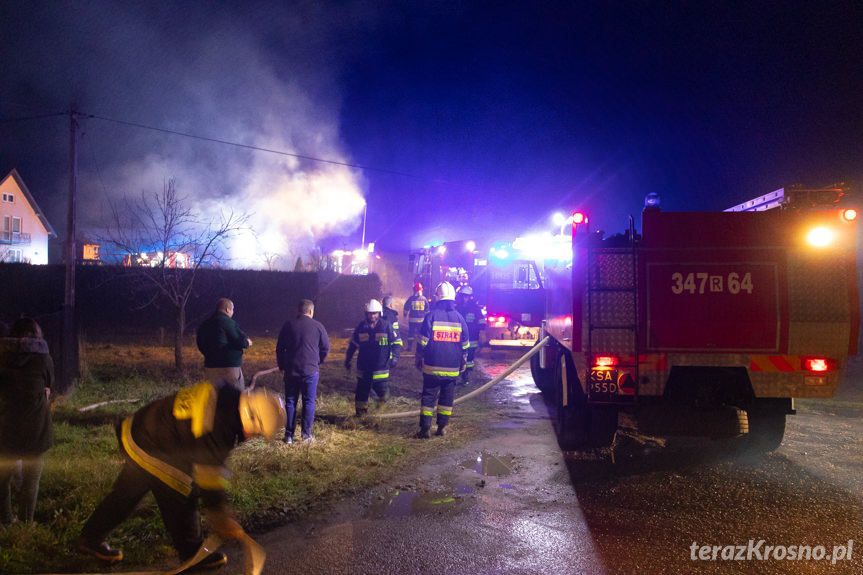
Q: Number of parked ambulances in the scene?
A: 0